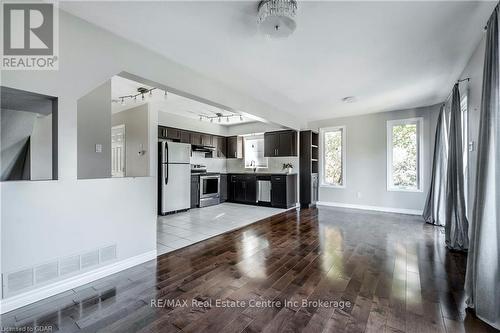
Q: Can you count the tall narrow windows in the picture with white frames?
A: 2